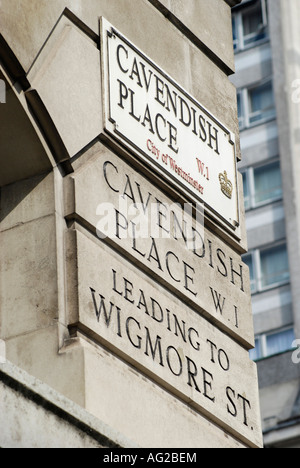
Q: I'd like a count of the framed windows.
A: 5